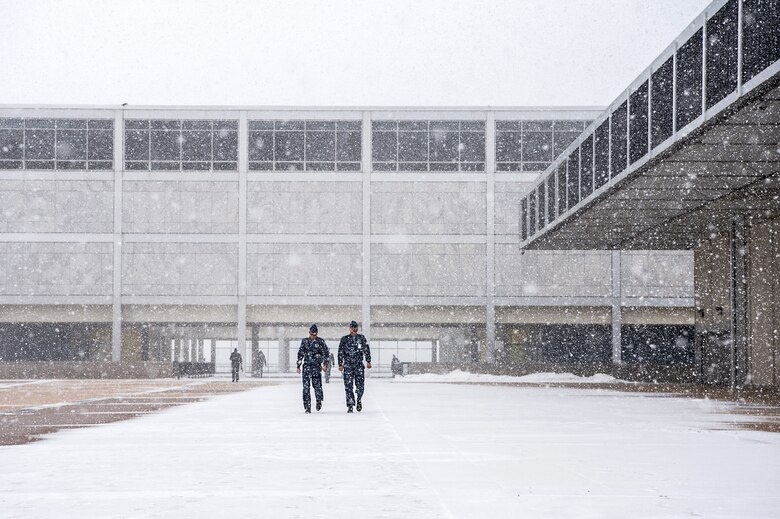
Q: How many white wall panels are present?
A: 11